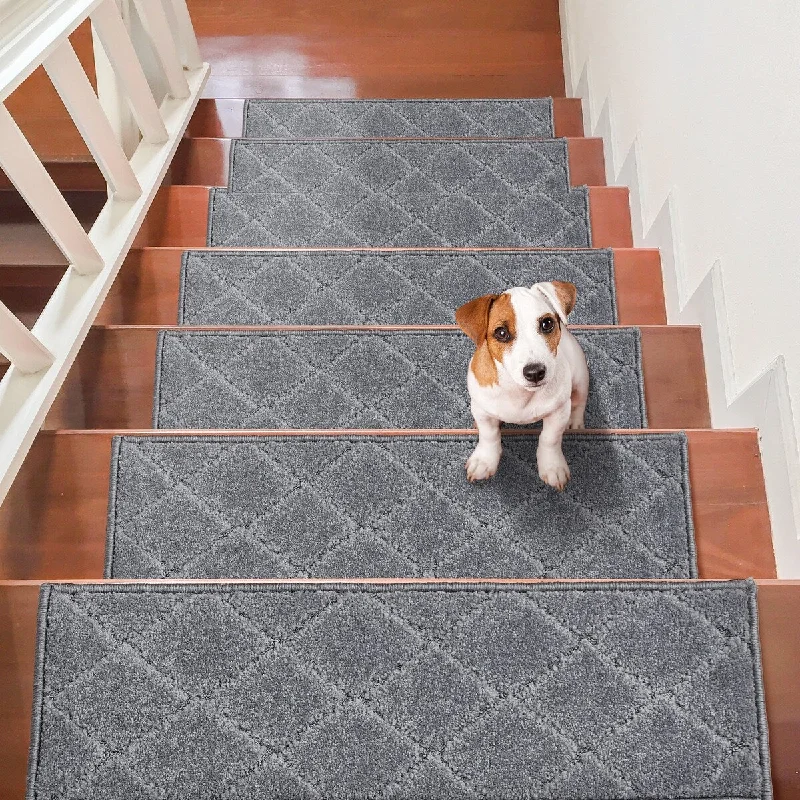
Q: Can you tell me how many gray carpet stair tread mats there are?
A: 7